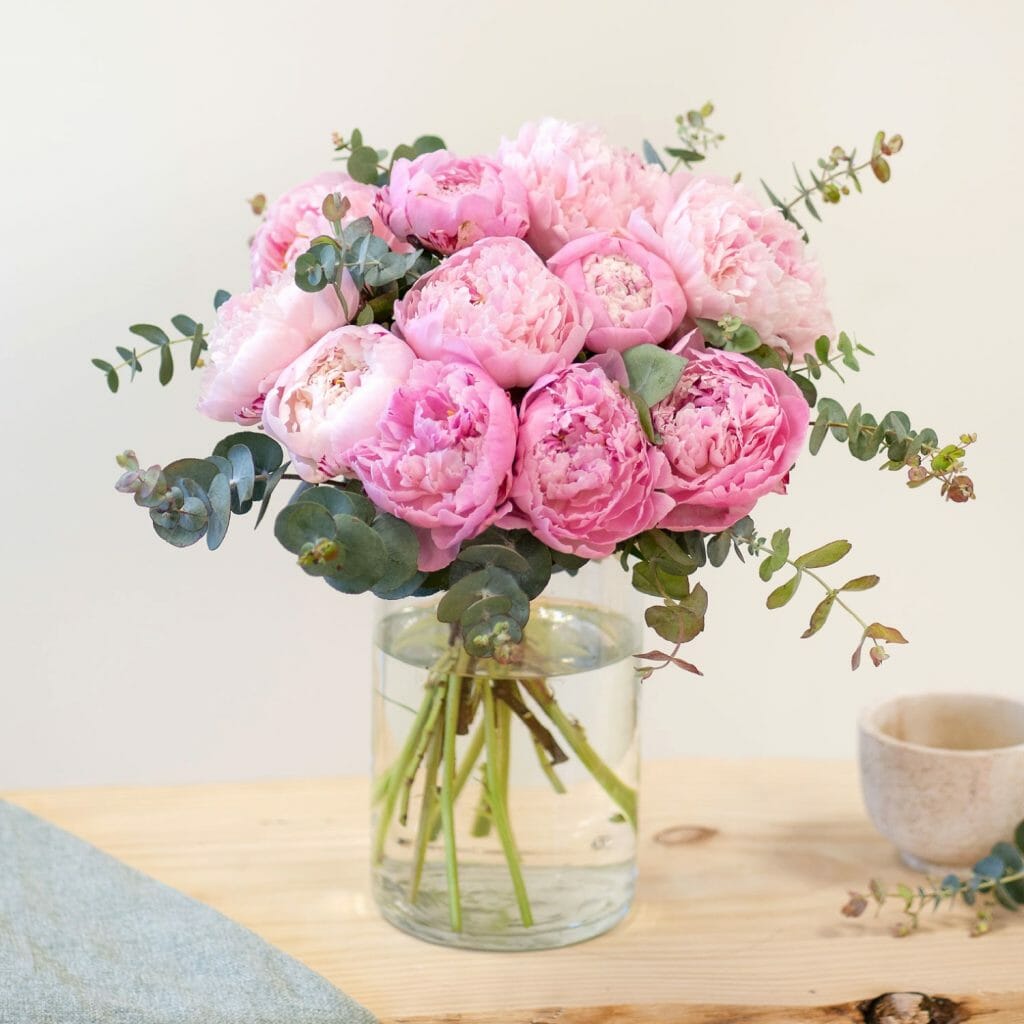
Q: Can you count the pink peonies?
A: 11